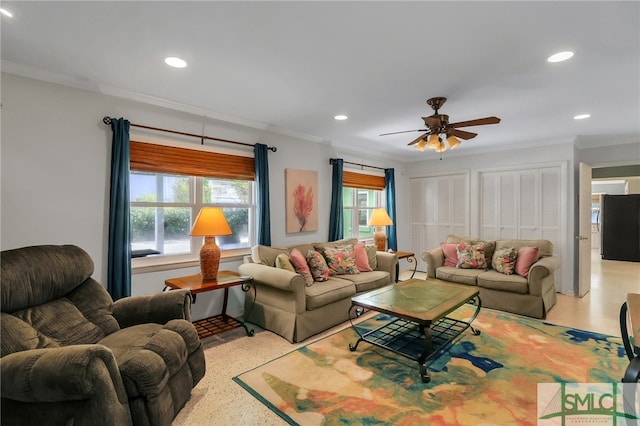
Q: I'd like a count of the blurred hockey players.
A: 0